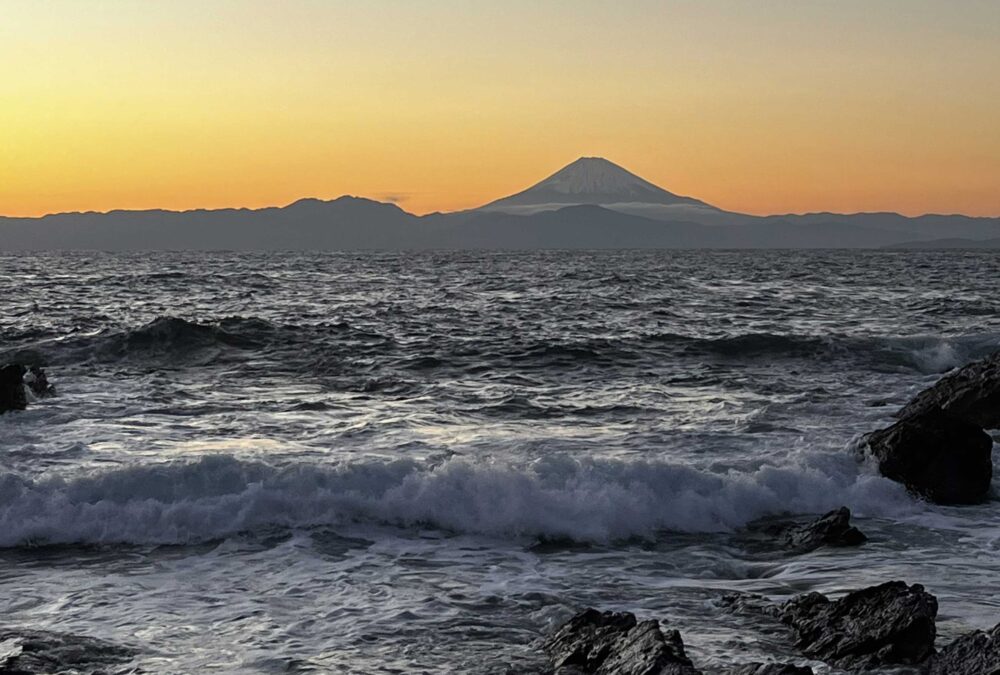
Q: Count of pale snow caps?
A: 1